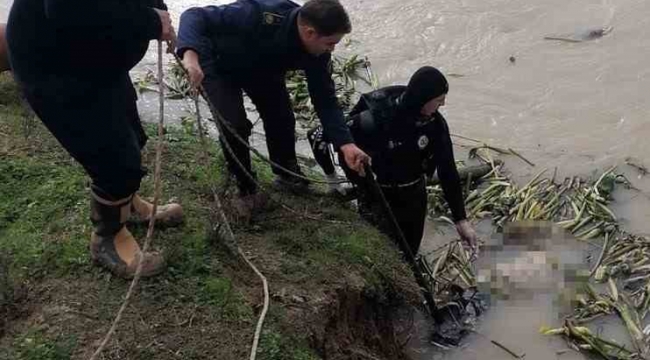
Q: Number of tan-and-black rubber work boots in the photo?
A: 2